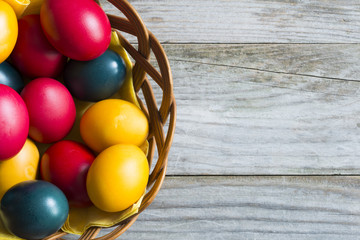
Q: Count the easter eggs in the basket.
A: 12